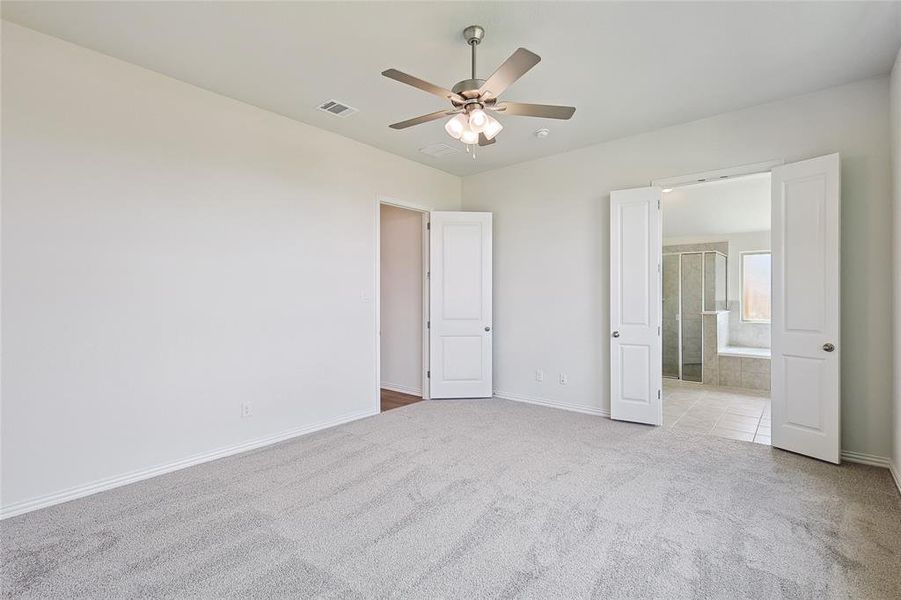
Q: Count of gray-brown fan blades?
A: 5